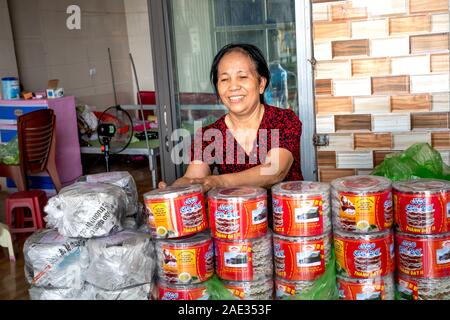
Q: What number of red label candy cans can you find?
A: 15